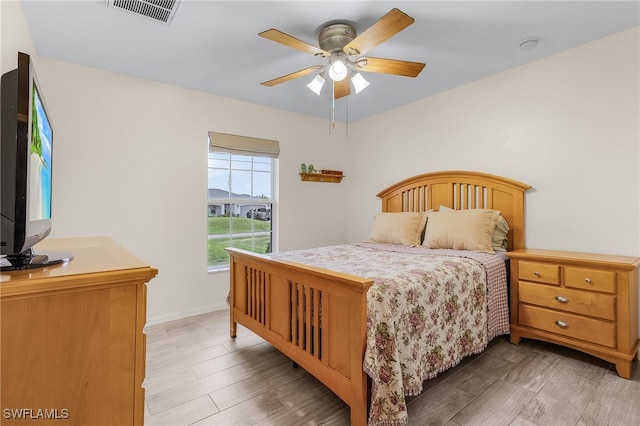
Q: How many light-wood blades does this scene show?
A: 5